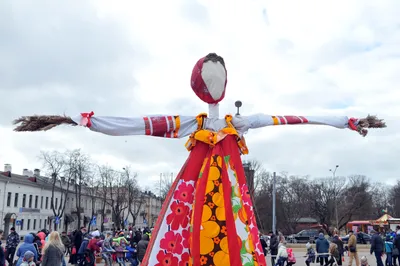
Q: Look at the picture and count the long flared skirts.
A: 1